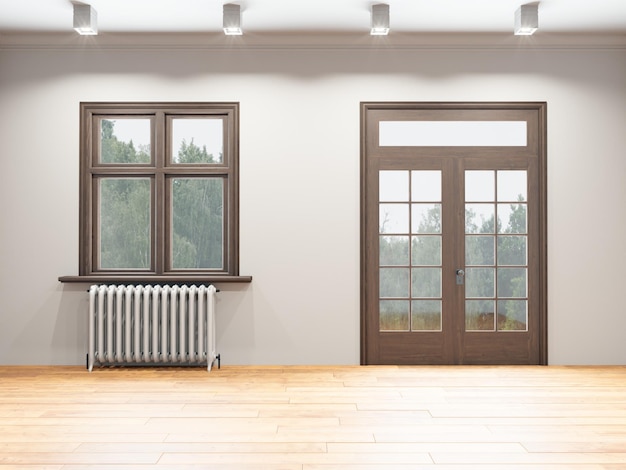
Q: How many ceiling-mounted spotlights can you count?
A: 4